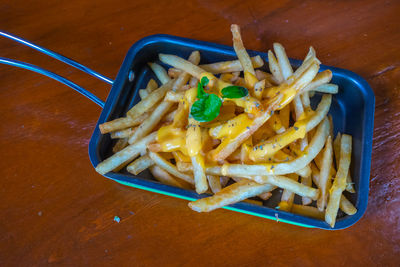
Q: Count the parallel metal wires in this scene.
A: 2